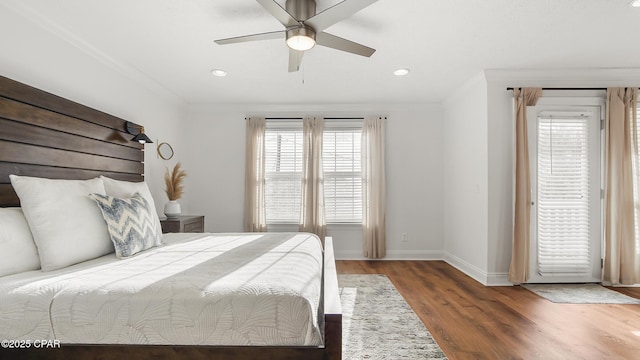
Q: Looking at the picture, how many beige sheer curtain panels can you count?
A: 5